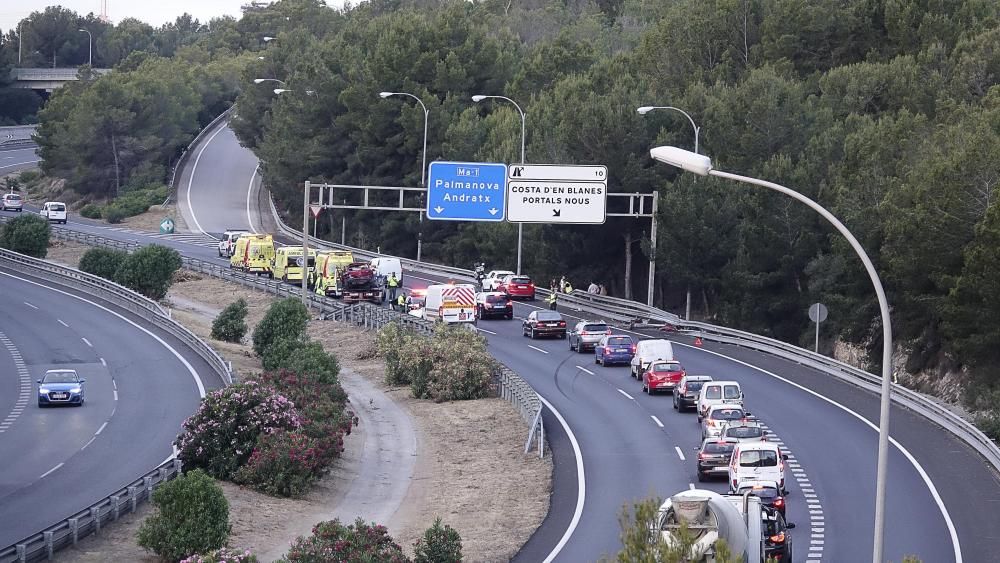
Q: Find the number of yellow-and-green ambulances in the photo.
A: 3